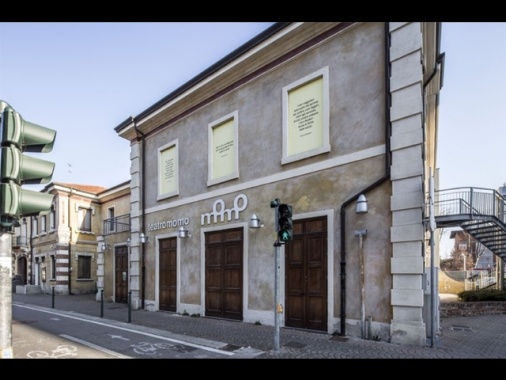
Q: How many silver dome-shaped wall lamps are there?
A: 6